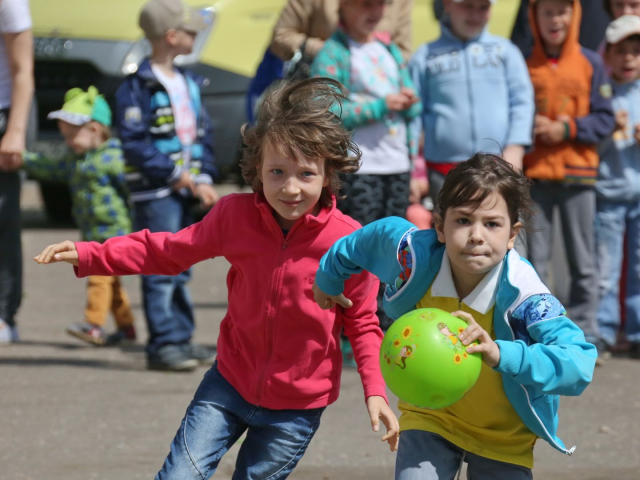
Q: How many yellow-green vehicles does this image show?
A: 1